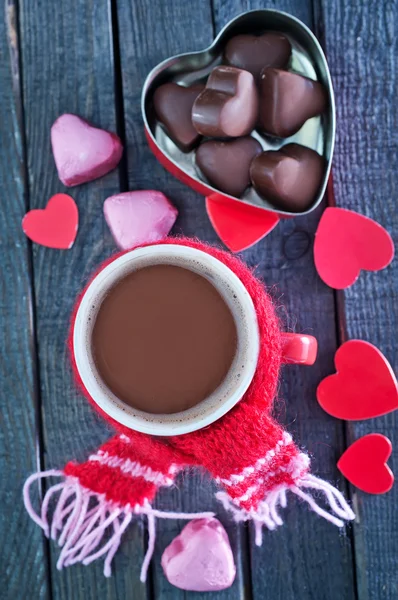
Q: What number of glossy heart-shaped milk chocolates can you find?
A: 6